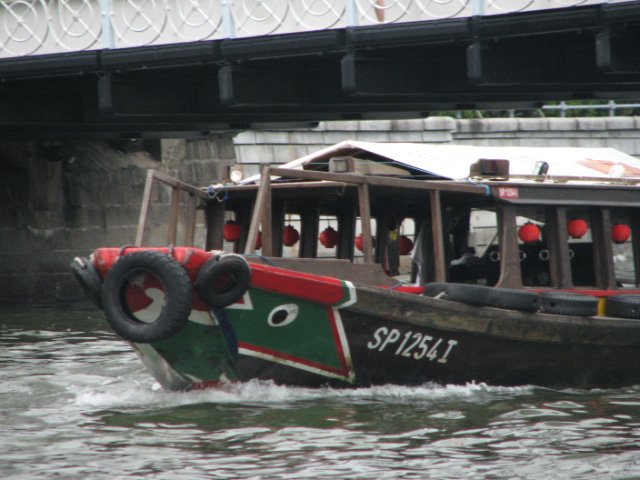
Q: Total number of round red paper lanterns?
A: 9